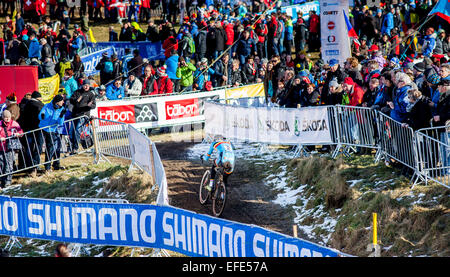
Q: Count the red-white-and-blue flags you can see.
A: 2